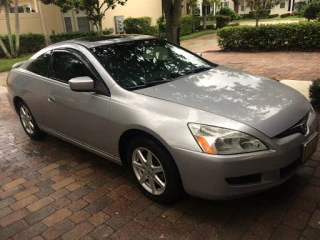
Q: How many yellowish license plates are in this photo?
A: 1